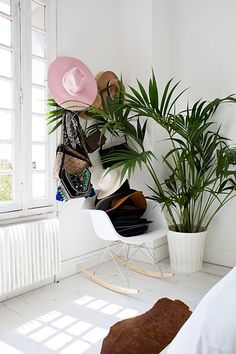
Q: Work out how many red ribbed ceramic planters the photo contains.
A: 0